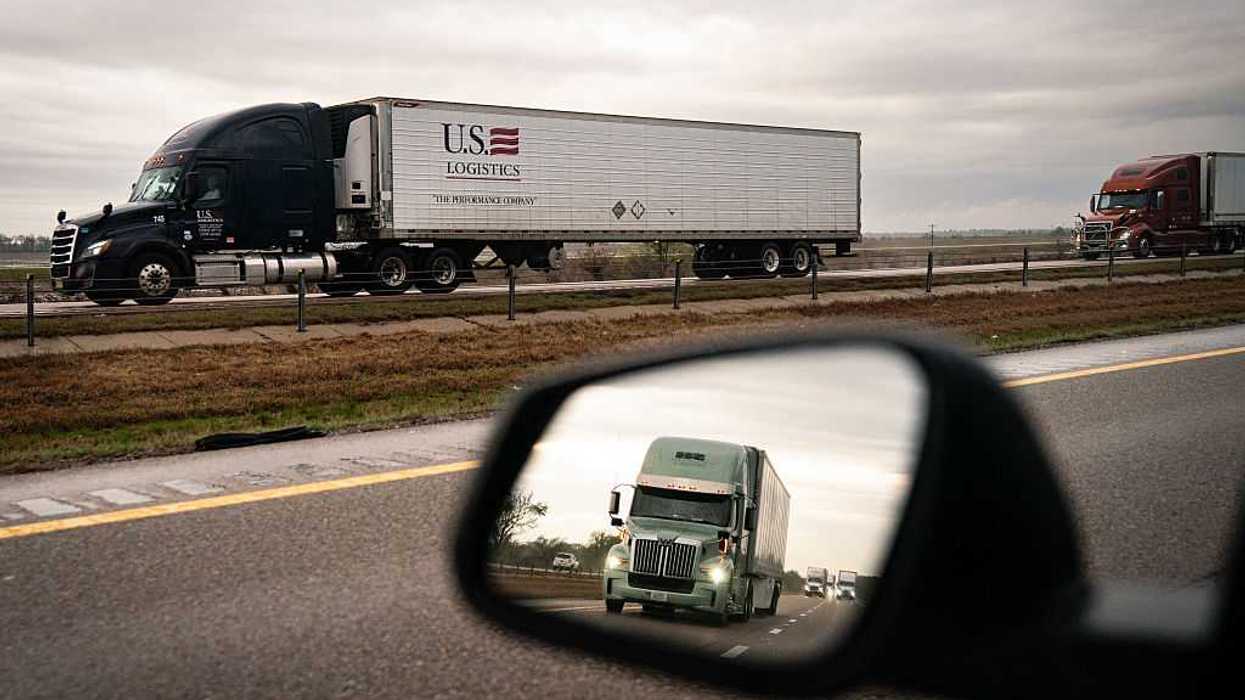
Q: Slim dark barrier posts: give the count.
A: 9